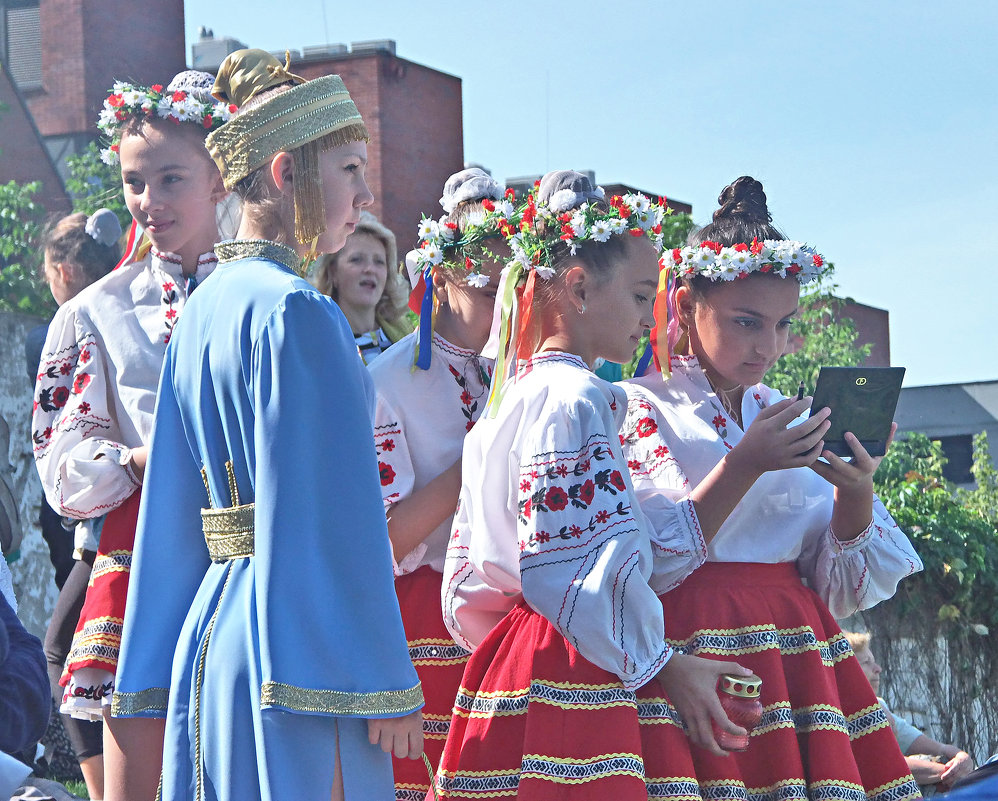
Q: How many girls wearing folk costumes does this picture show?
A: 5